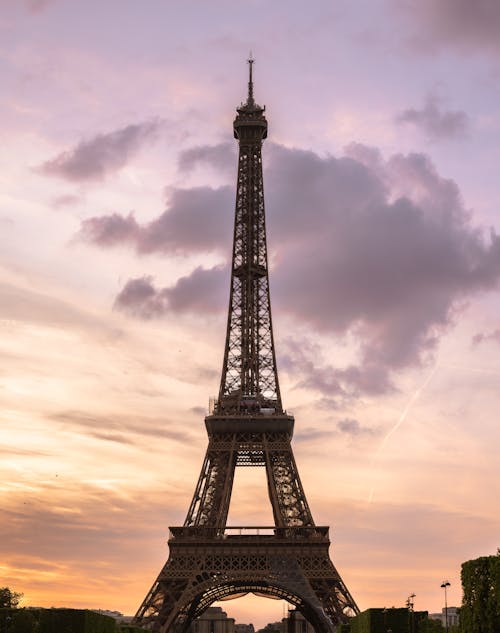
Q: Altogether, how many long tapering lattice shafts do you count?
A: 1